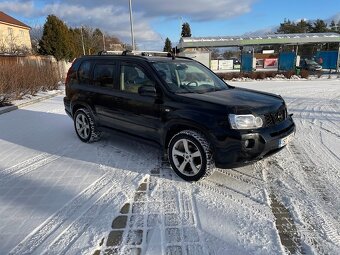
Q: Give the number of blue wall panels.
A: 3